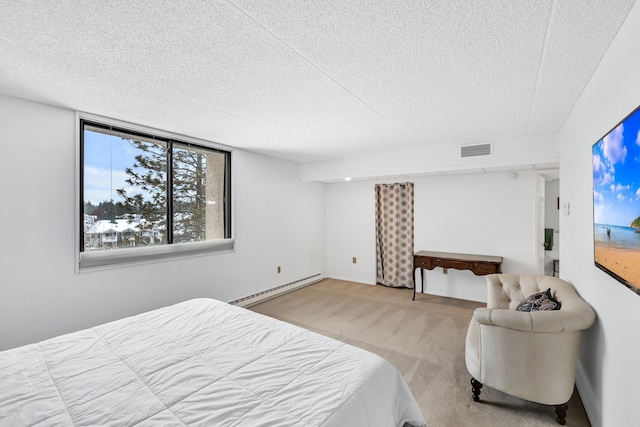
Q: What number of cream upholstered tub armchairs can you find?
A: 1